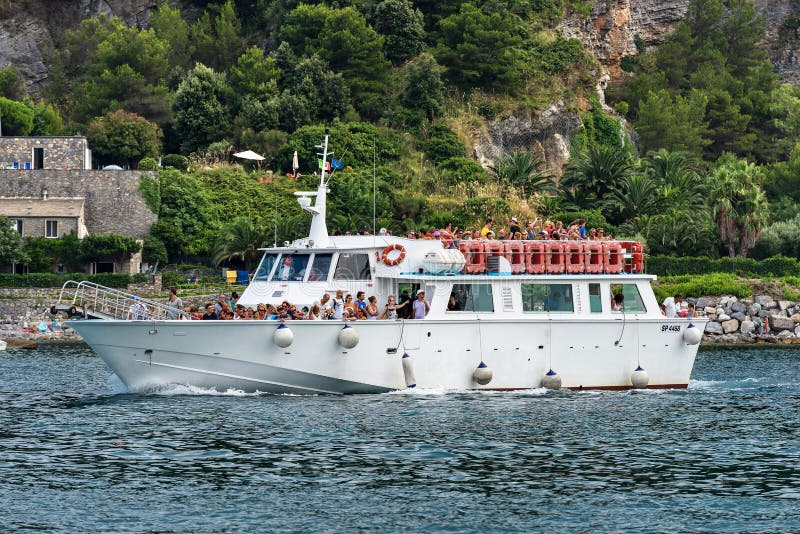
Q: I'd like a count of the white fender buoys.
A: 7